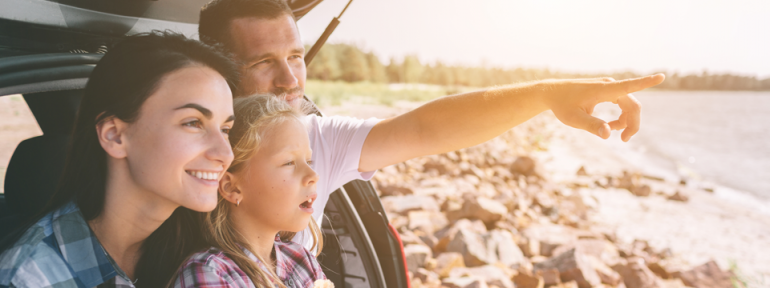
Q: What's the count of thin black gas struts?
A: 1